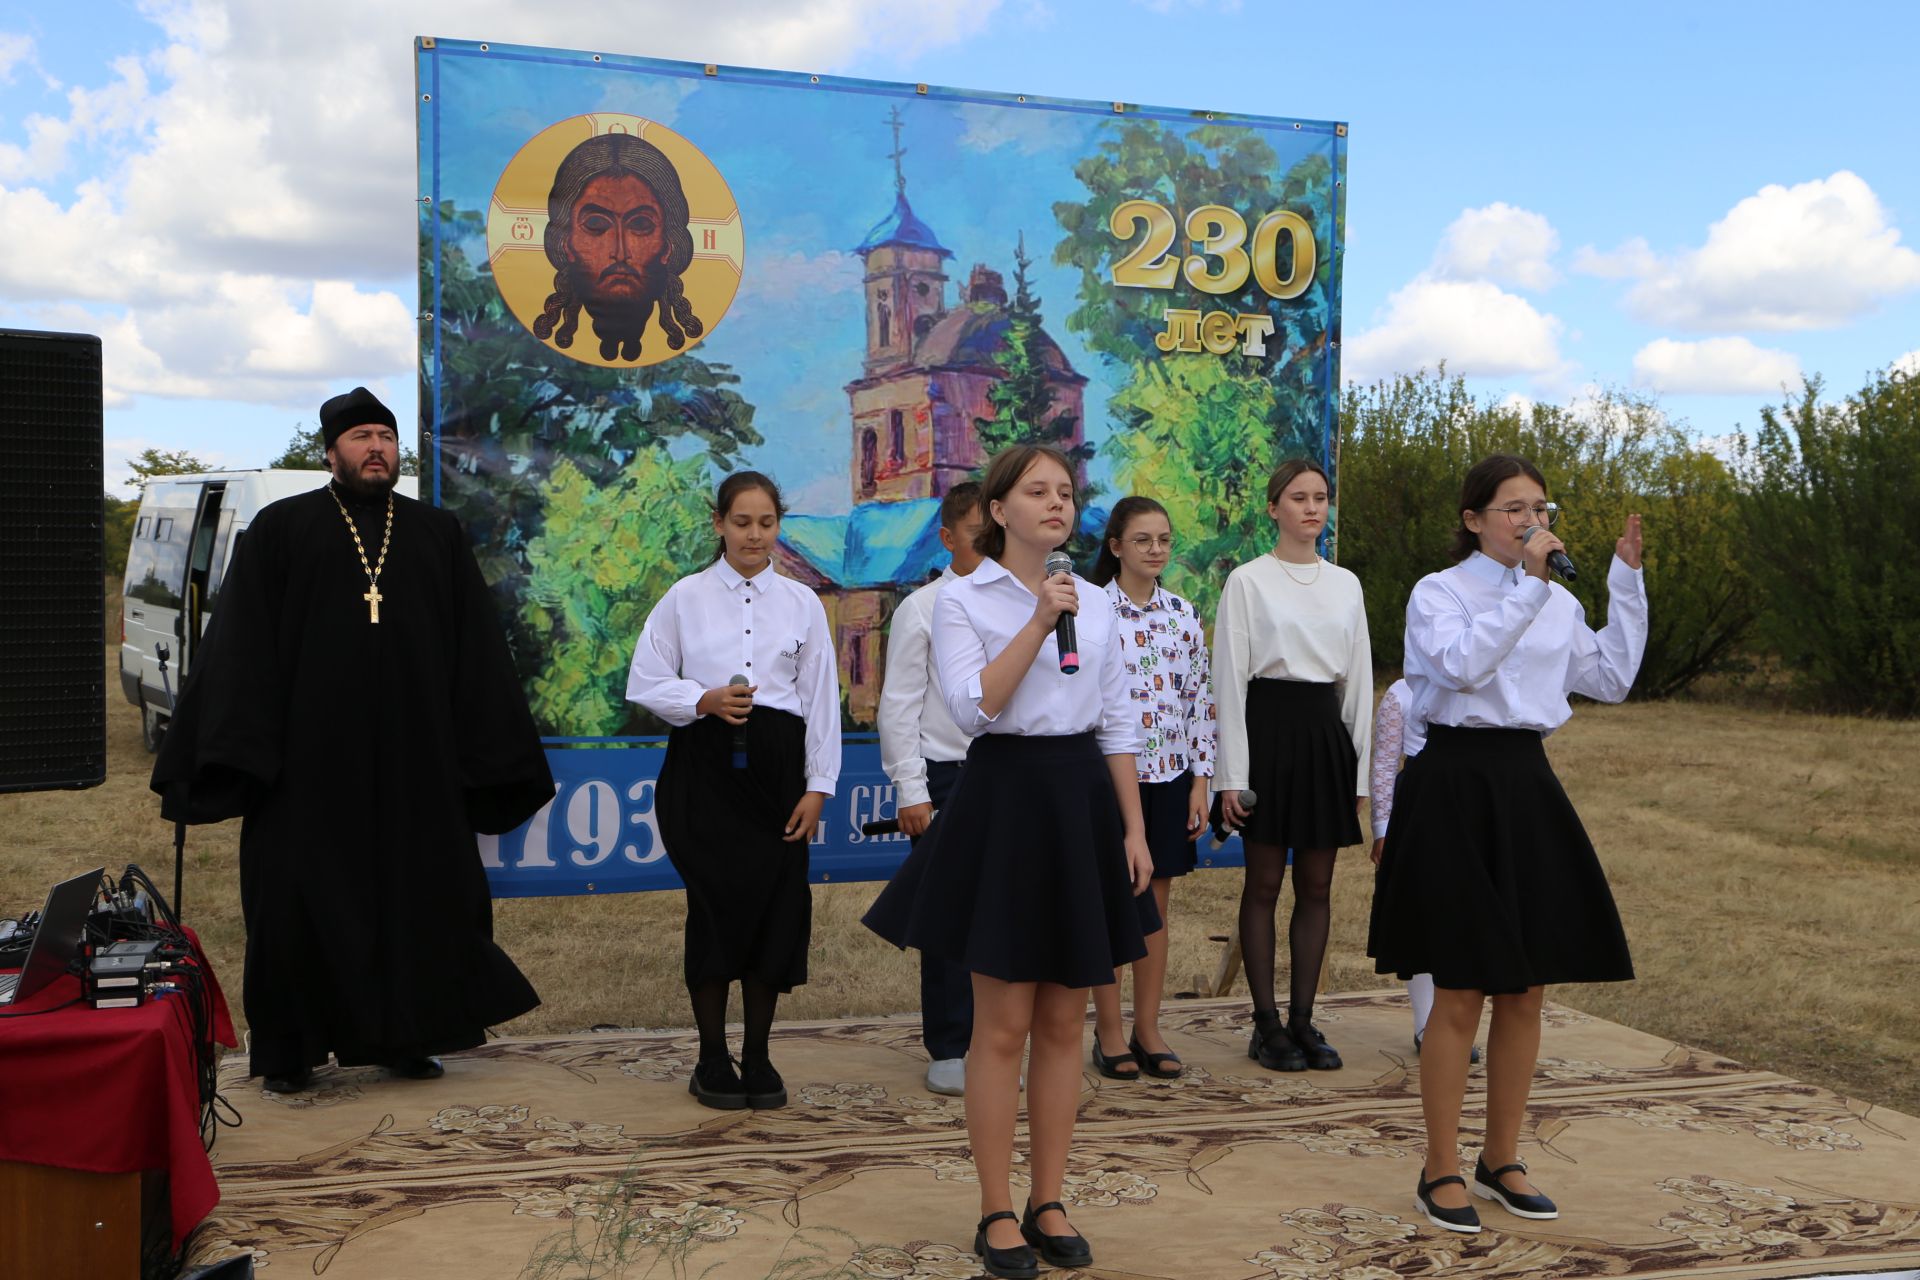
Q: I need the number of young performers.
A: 7